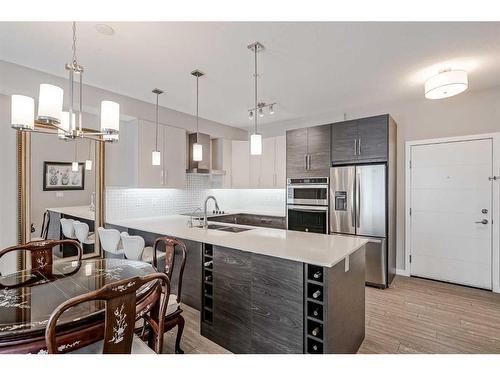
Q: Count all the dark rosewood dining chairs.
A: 3